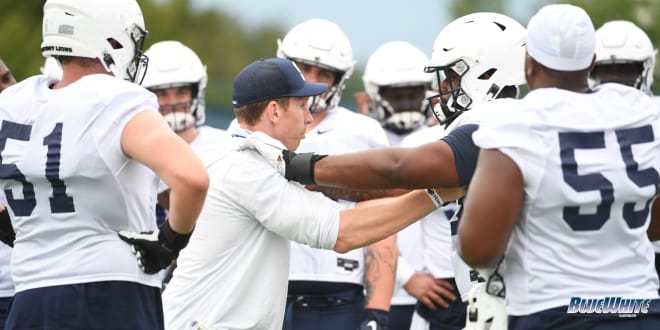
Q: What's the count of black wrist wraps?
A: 2